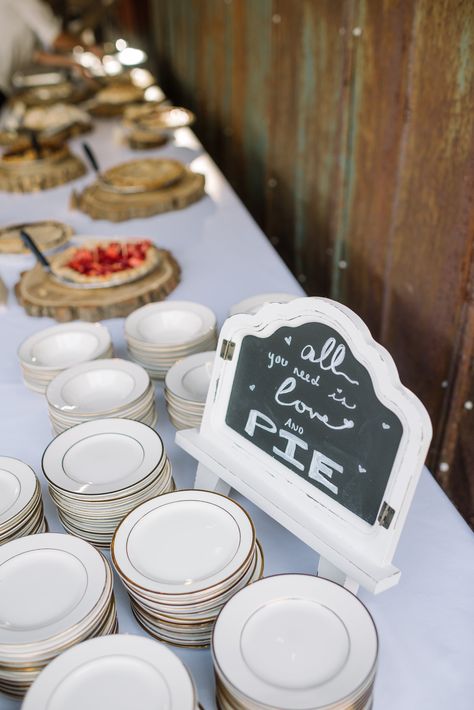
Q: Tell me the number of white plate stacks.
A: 11